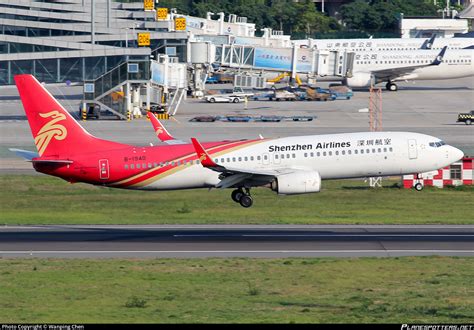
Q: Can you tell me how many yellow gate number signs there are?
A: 4